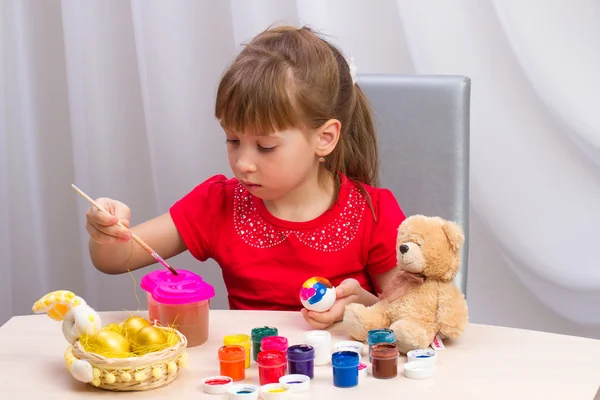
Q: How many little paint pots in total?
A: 10